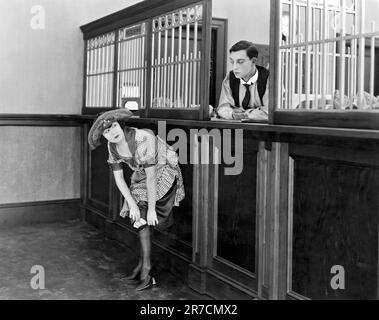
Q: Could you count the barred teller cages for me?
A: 4